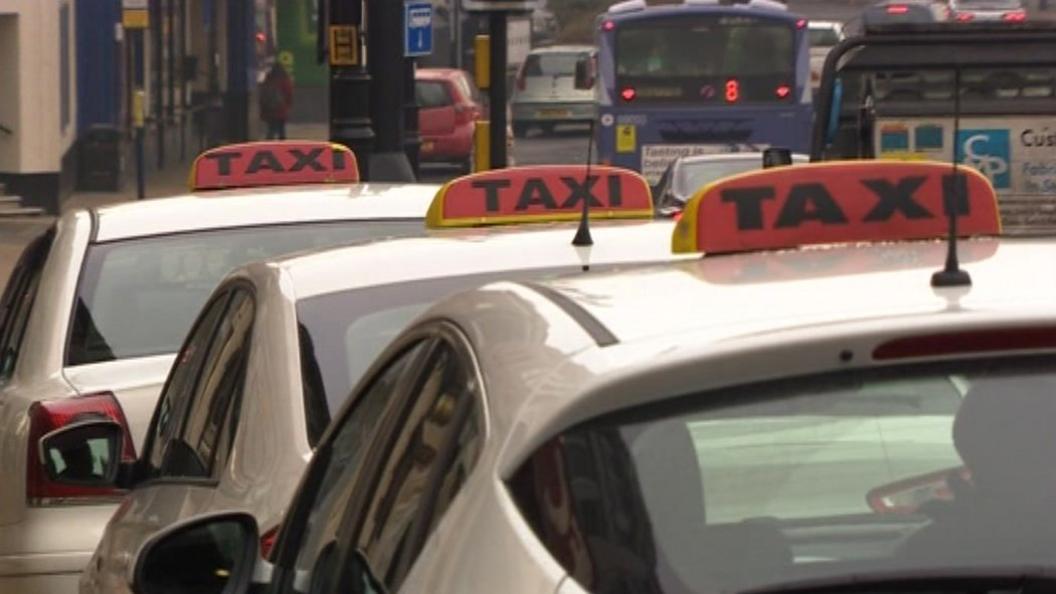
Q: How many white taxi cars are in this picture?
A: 3